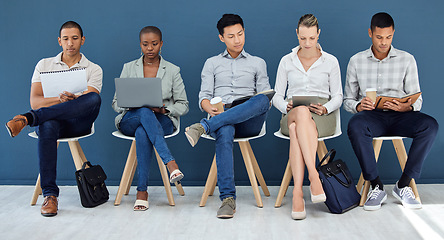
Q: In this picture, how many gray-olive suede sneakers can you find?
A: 2